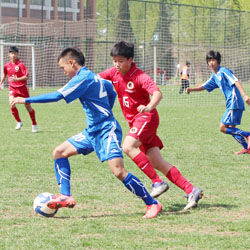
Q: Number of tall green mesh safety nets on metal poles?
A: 1